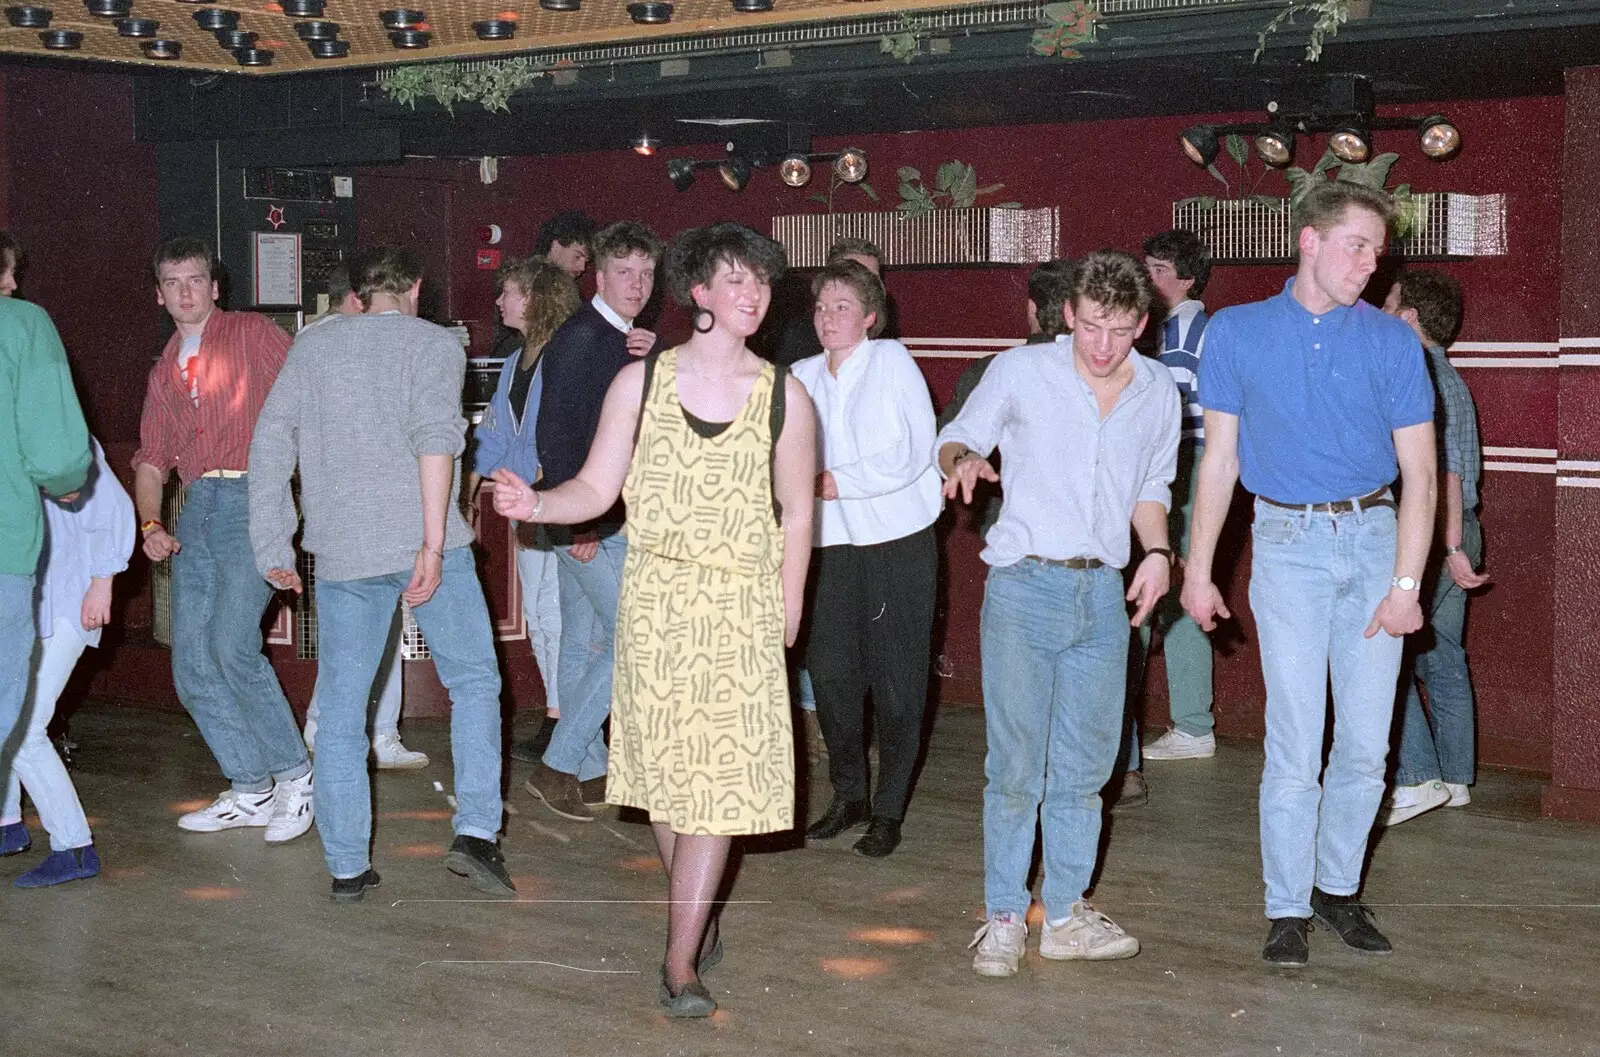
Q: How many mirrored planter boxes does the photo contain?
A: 2